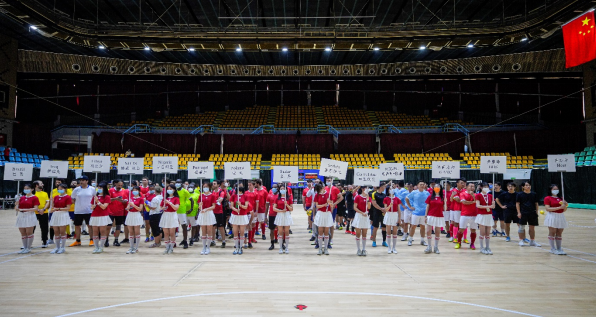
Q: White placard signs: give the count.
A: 14